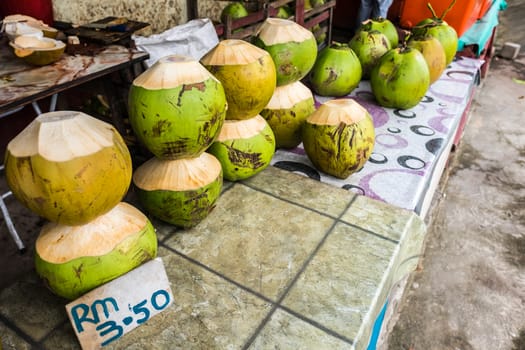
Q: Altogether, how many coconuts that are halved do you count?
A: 2